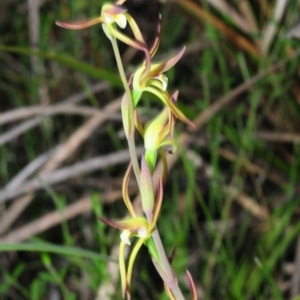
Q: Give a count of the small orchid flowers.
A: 4